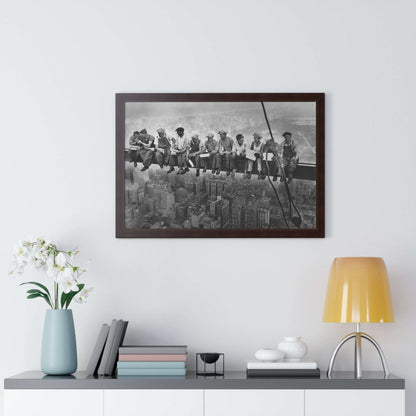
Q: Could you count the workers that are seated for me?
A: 11